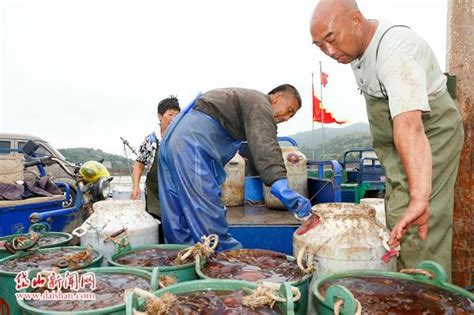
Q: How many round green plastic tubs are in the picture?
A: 7